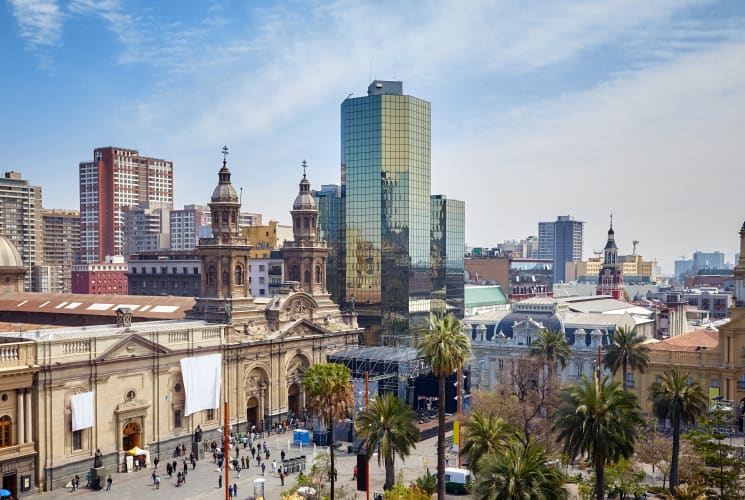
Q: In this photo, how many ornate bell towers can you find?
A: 2